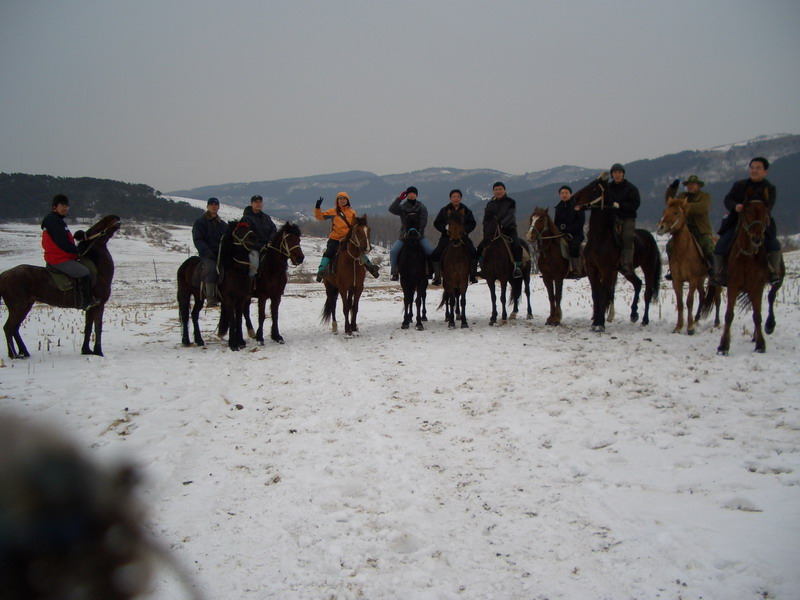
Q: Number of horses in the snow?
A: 11